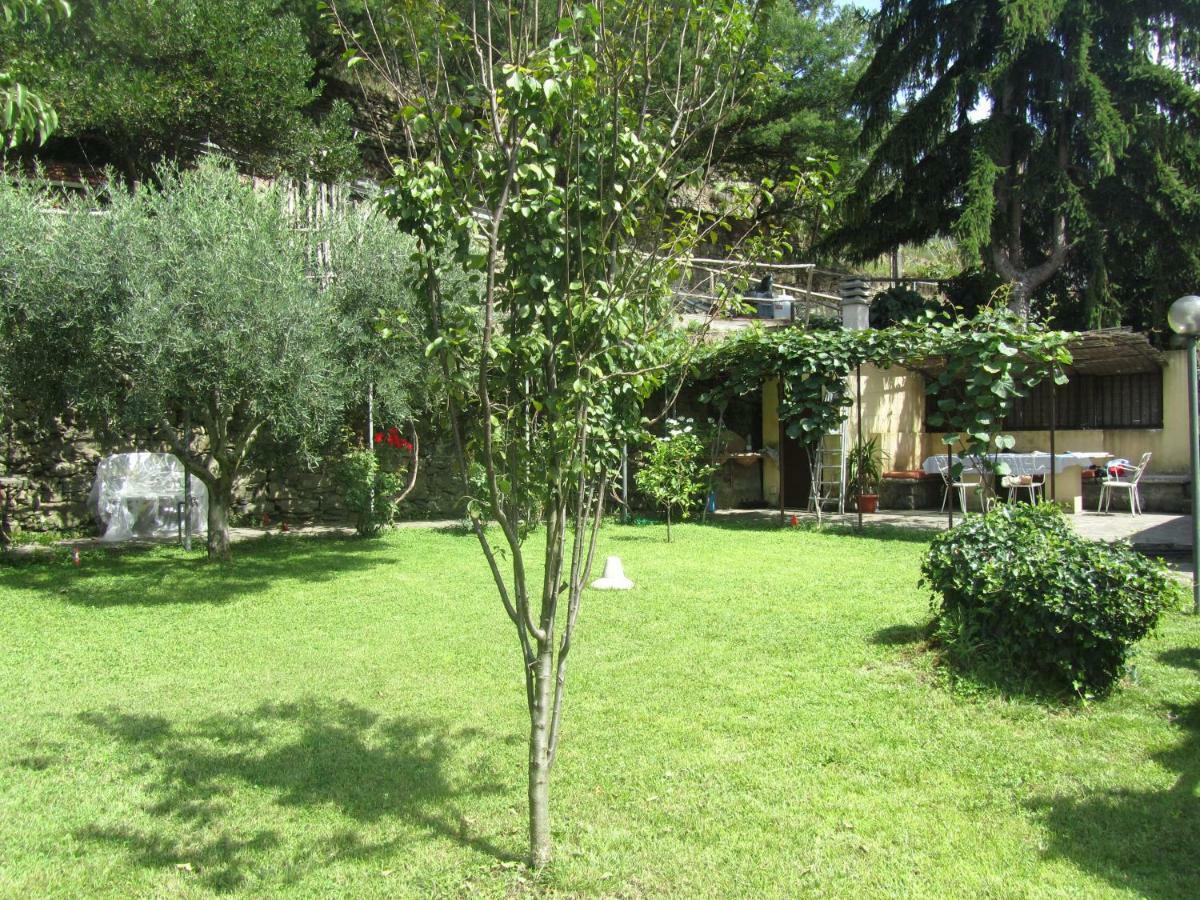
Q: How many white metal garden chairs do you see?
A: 3